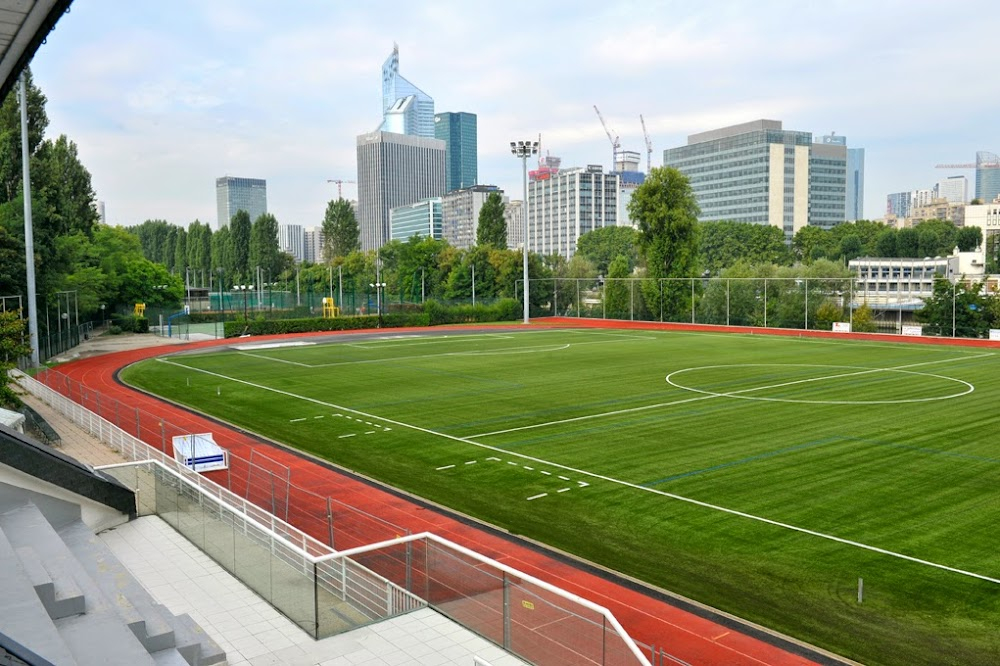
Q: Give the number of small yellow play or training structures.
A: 2